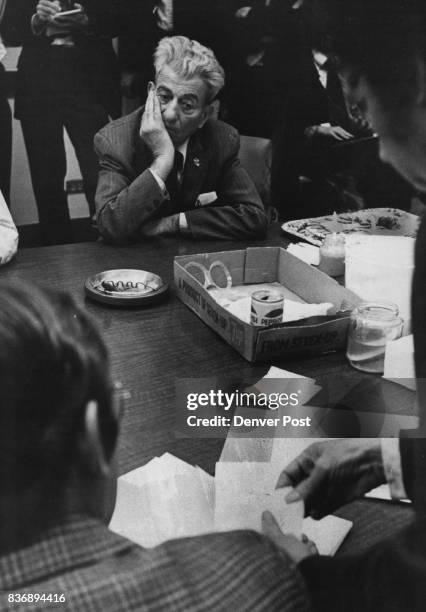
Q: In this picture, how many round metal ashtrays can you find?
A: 1